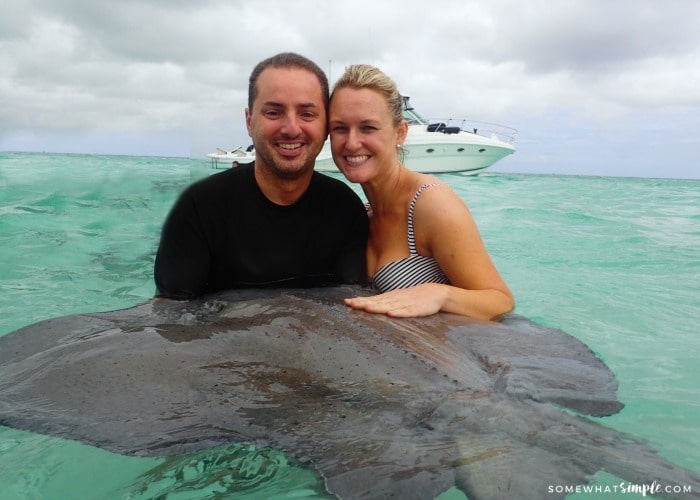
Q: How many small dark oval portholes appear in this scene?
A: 3